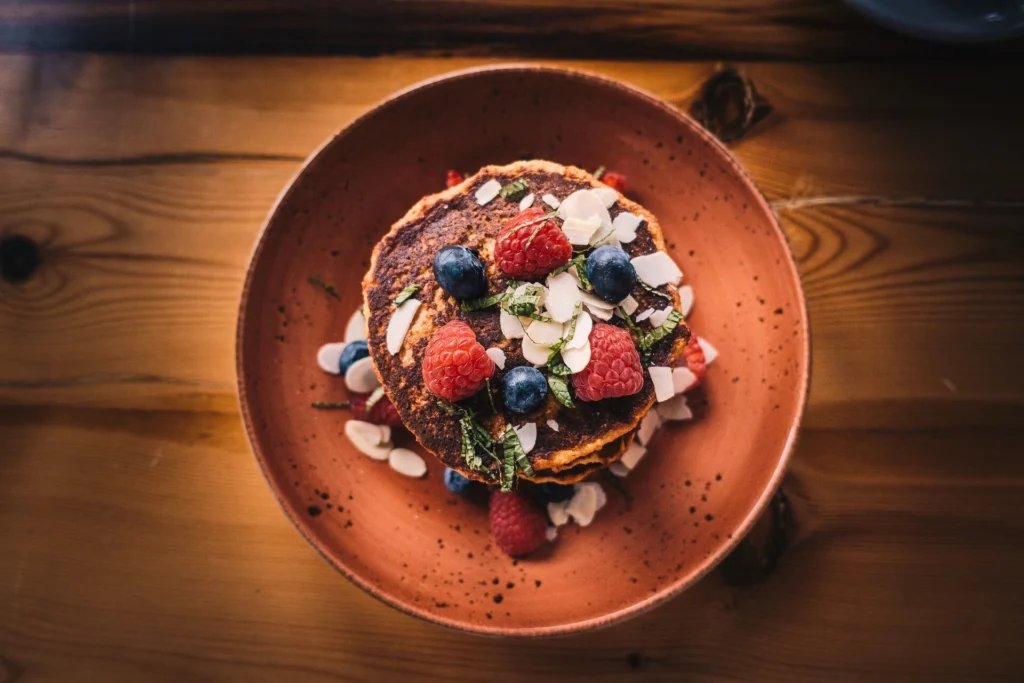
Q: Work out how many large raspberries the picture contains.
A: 4